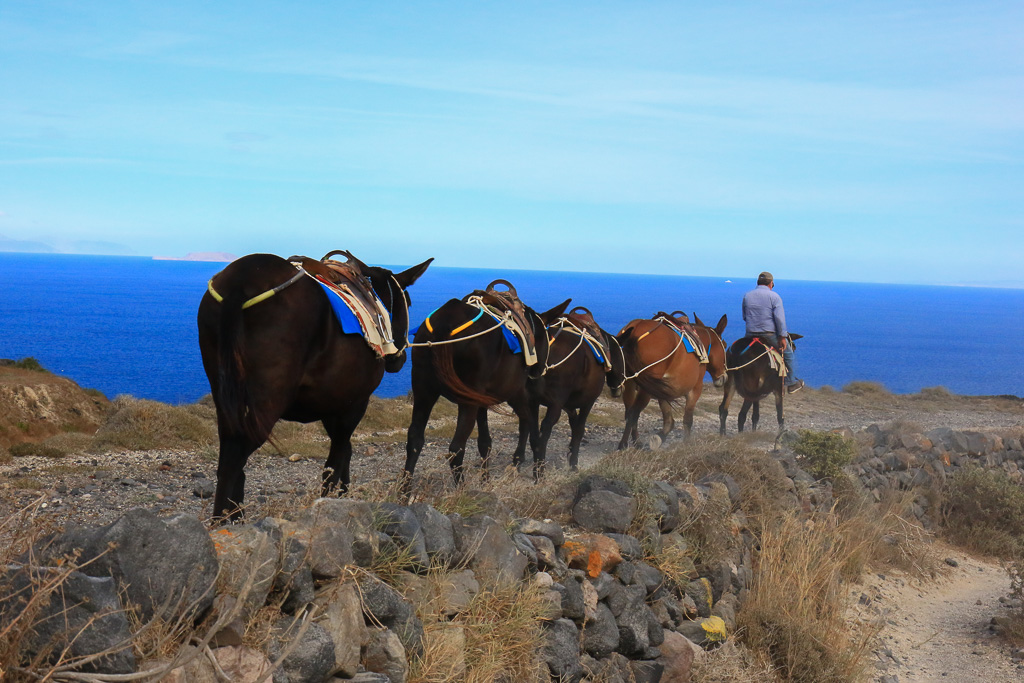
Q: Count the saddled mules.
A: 5